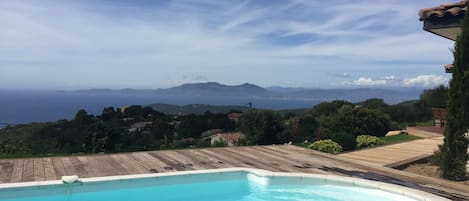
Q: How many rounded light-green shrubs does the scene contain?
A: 2